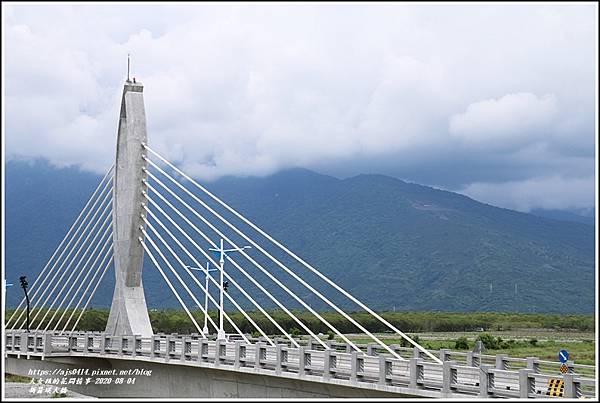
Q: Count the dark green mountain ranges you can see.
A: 1